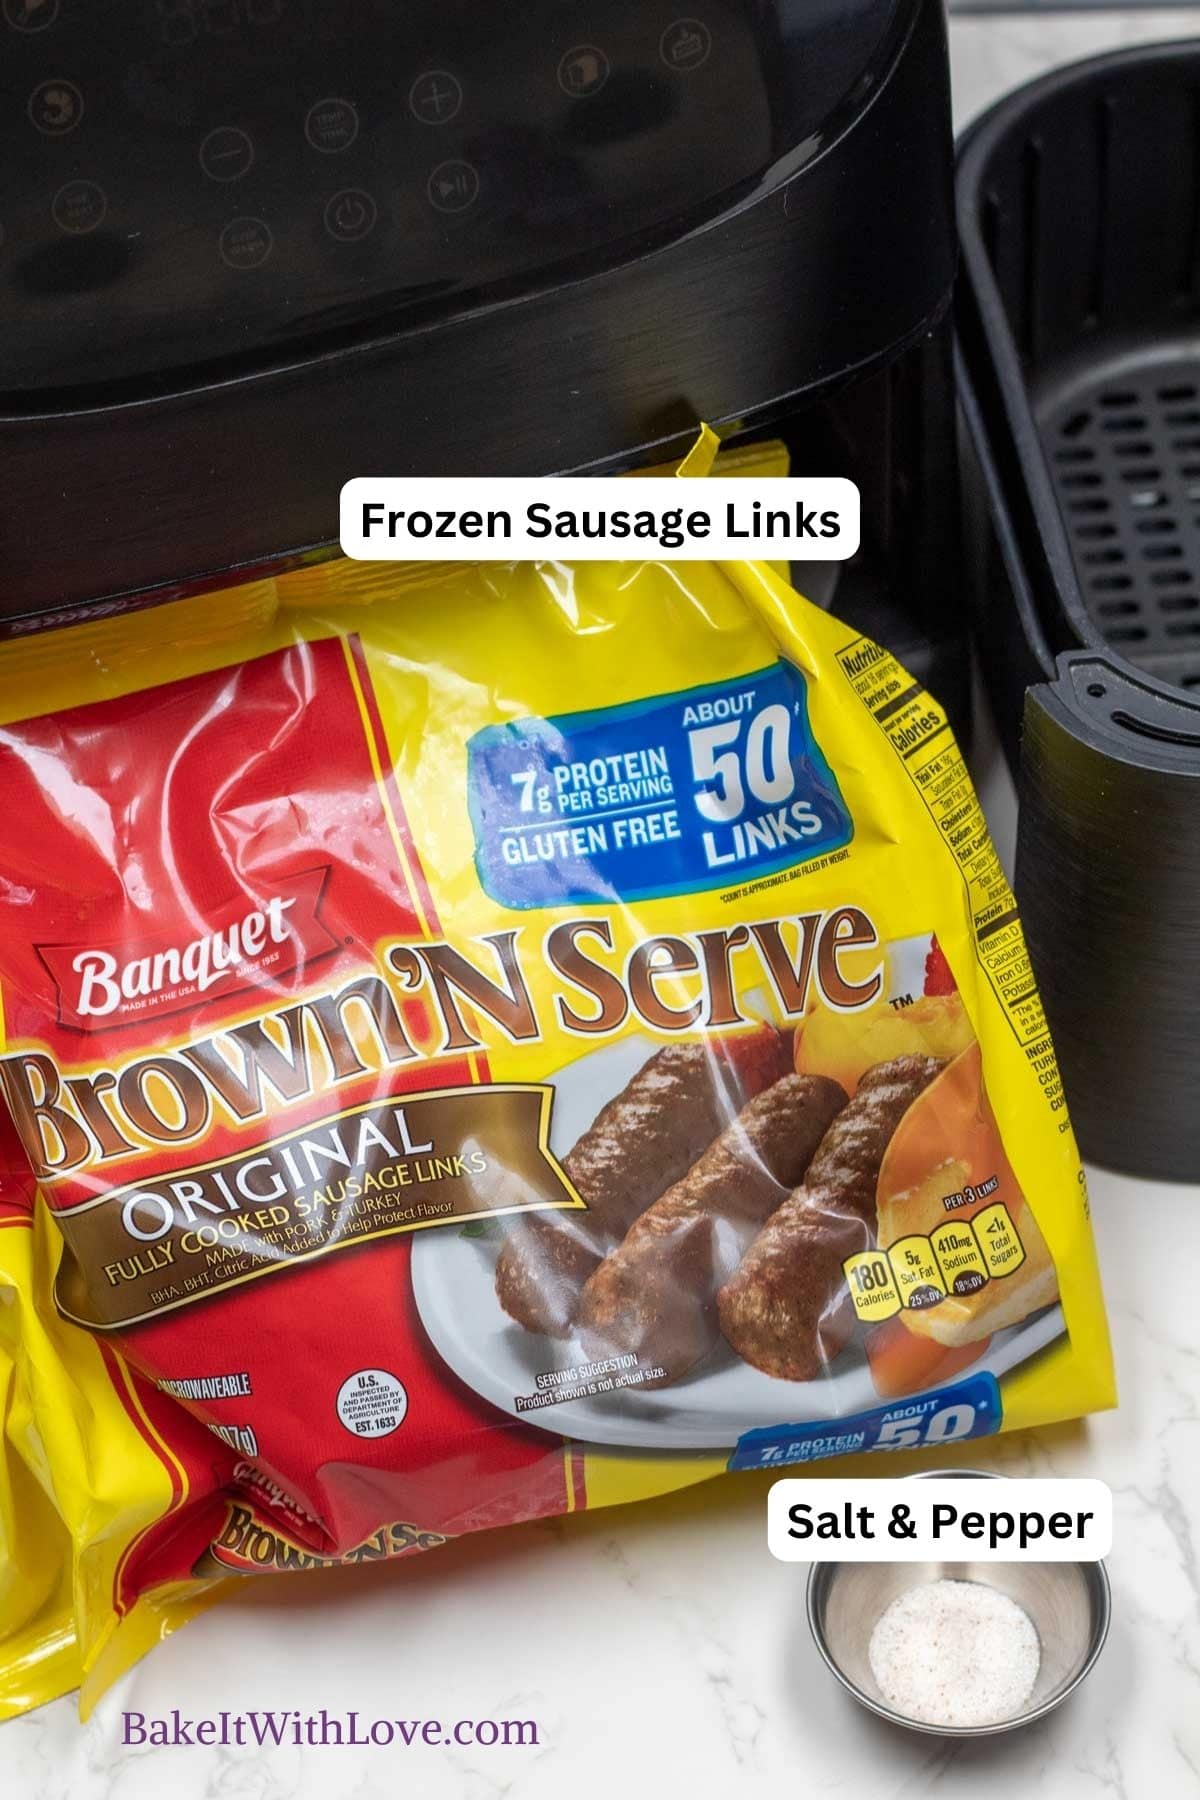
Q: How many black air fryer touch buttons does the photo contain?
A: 11